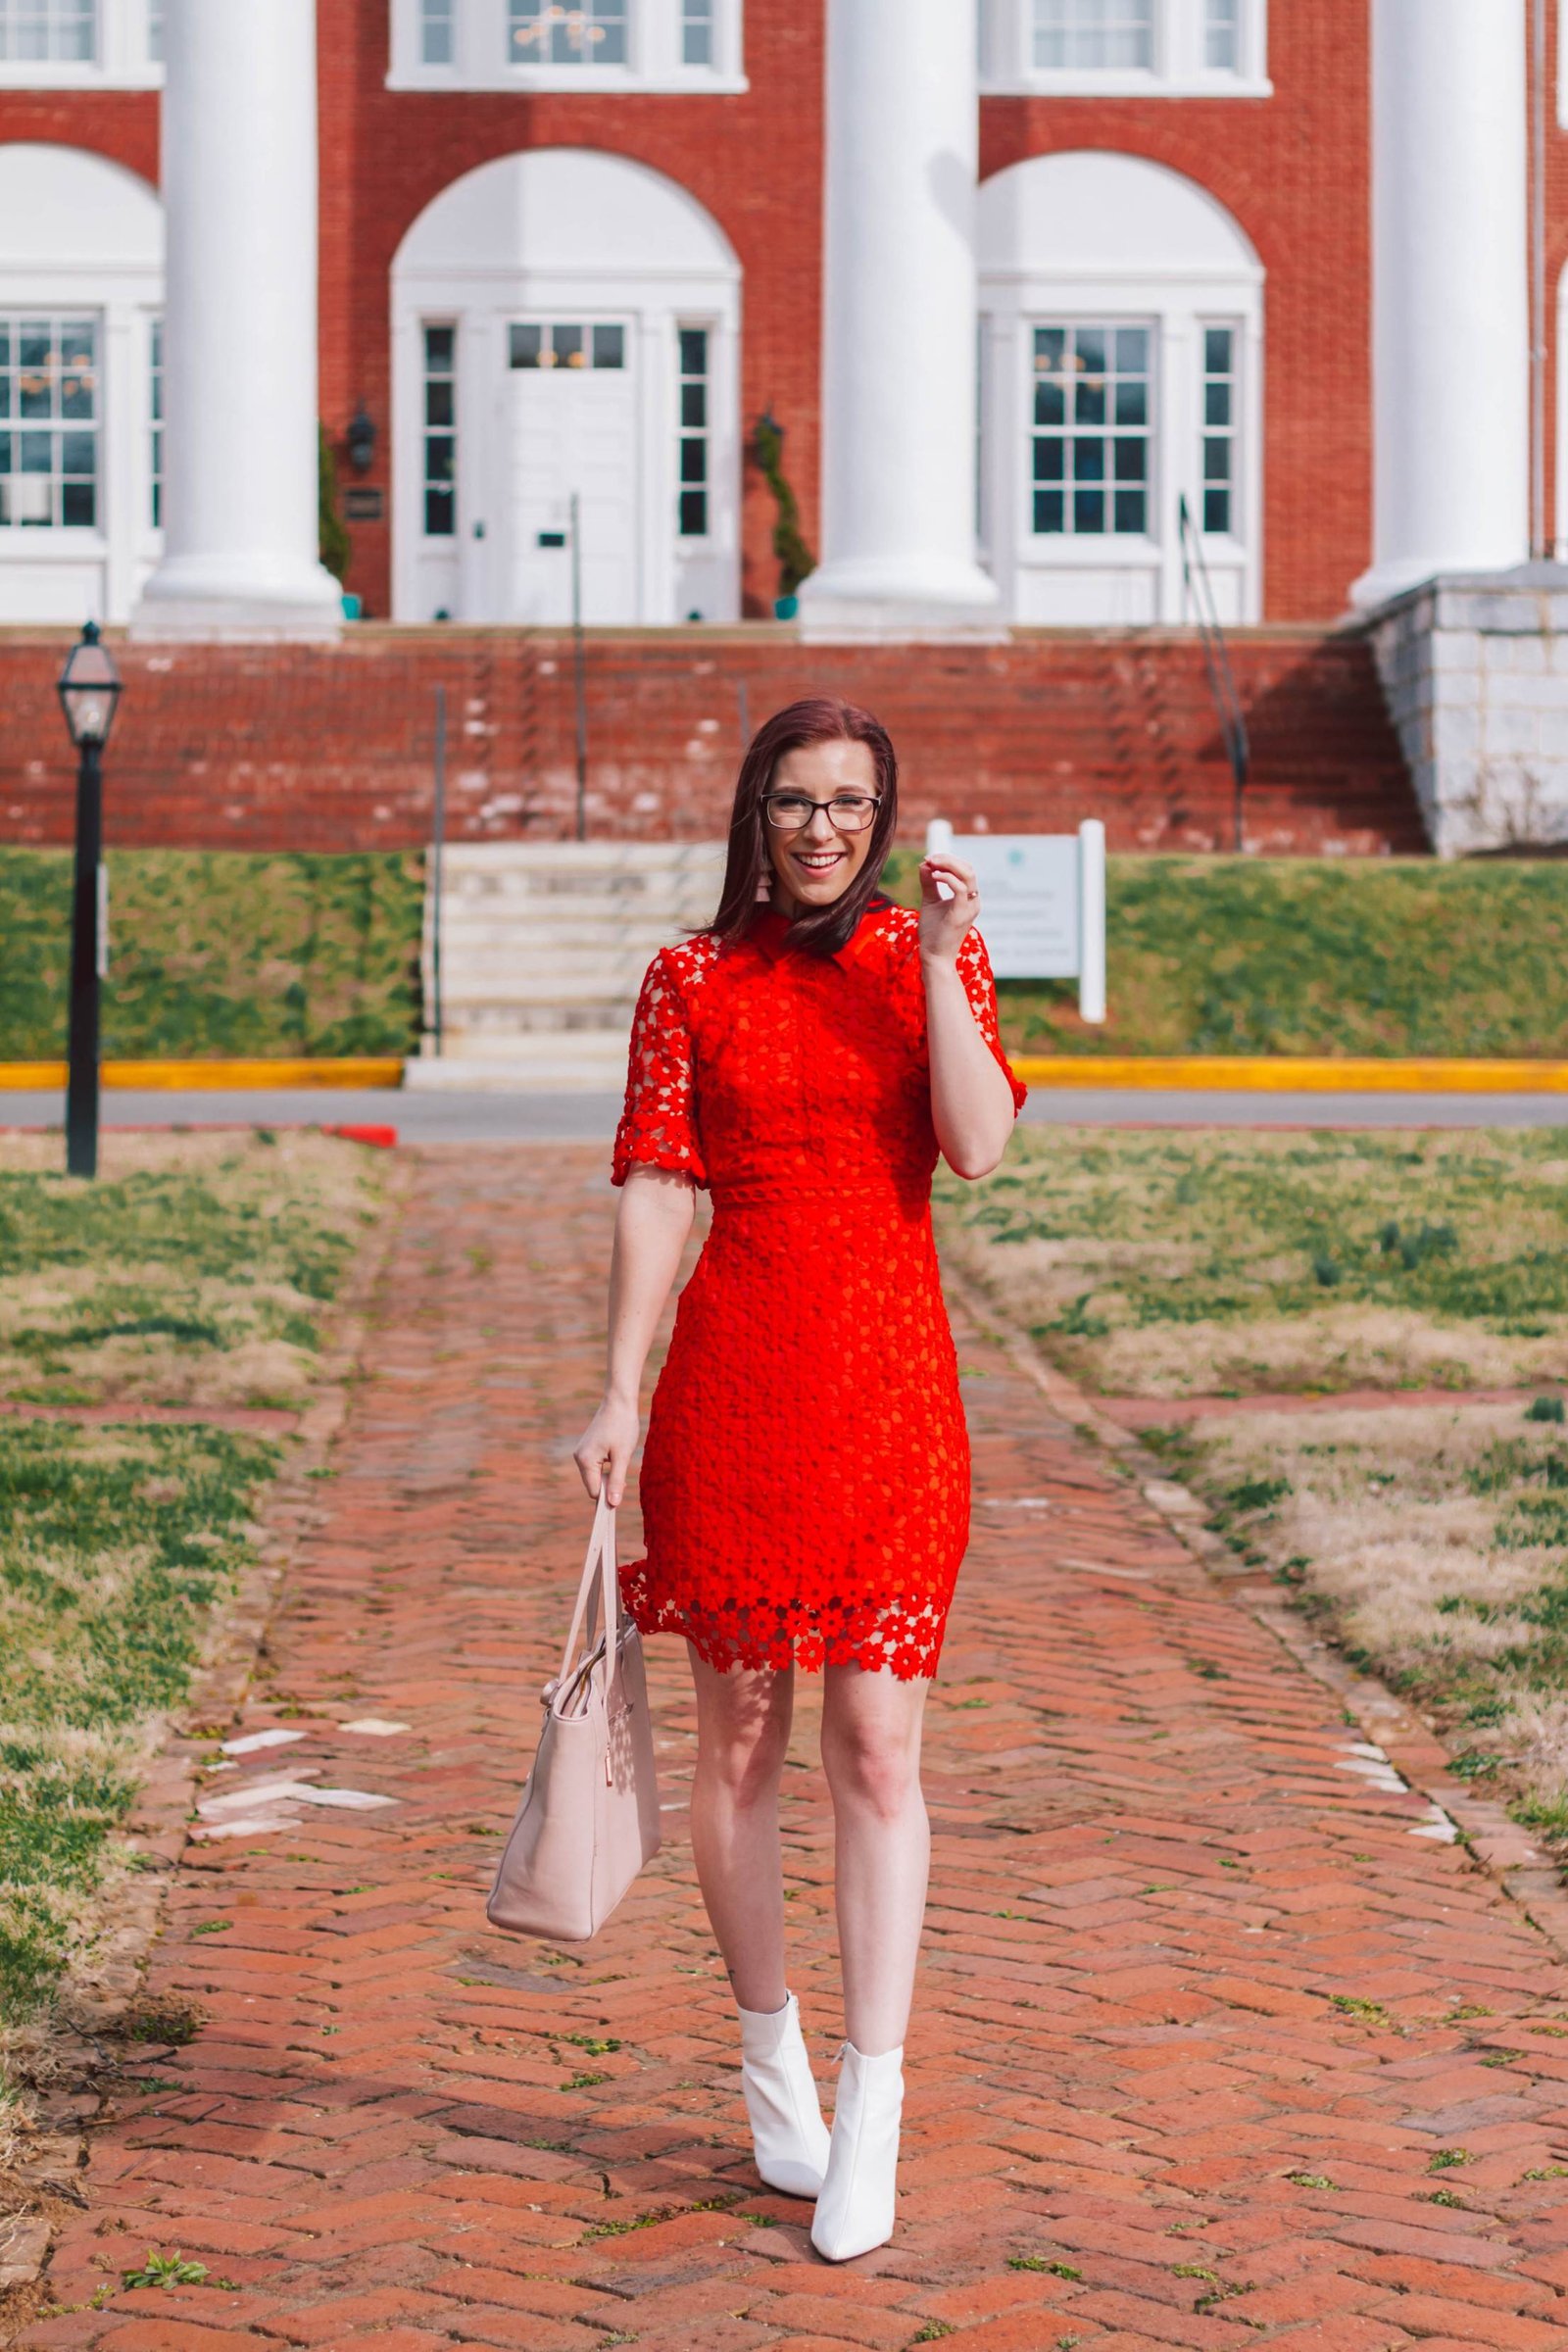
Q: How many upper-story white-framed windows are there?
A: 3